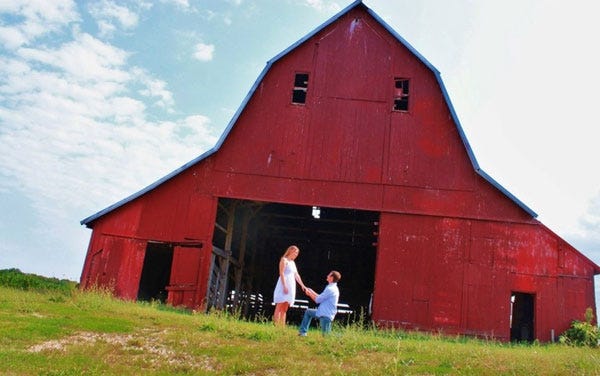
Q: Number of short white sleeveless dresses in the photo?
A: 1